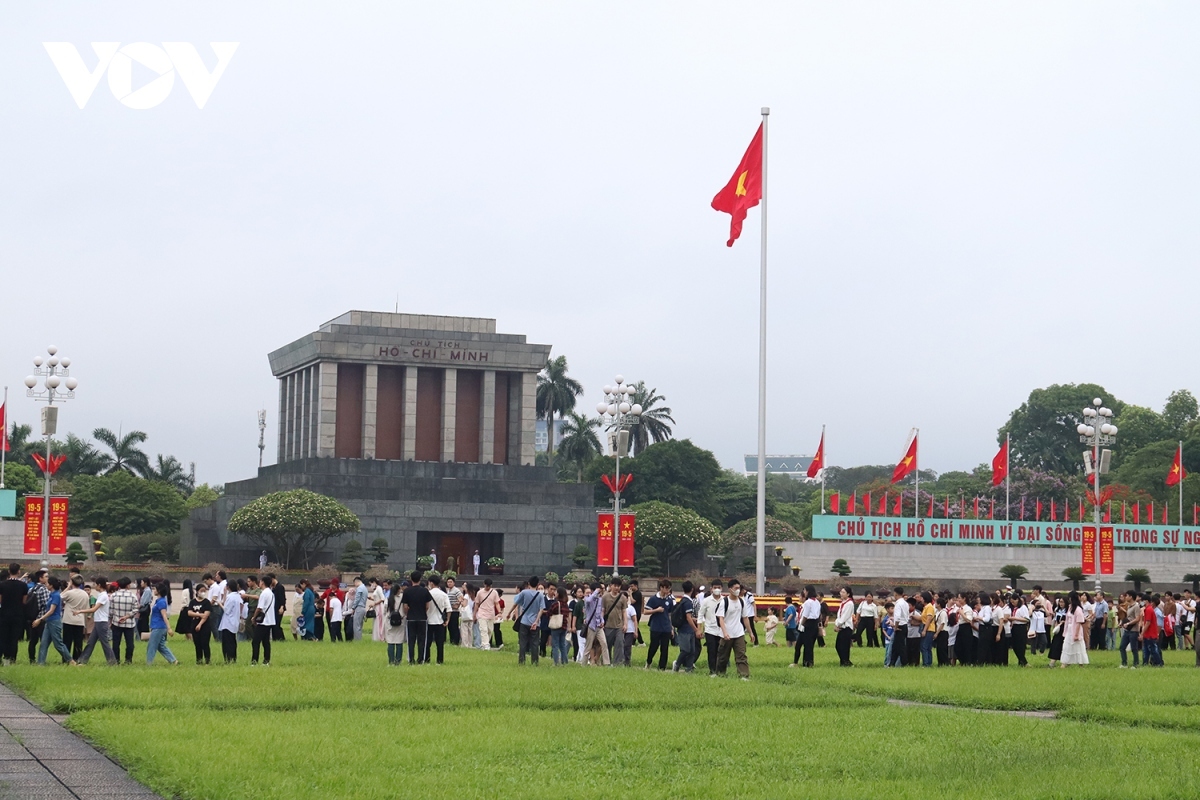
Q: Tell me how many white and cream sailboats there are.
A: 0